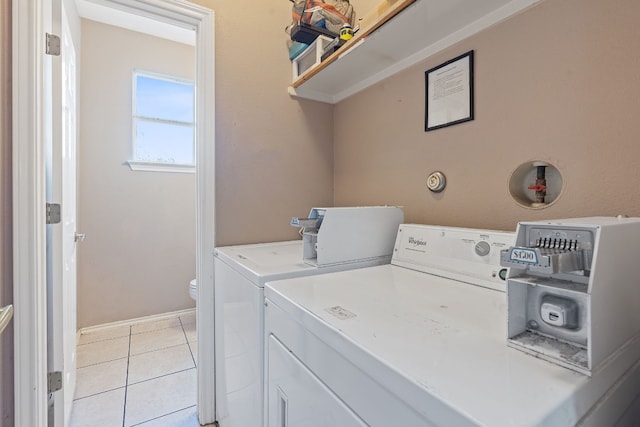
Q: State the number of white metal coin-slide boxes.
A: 2